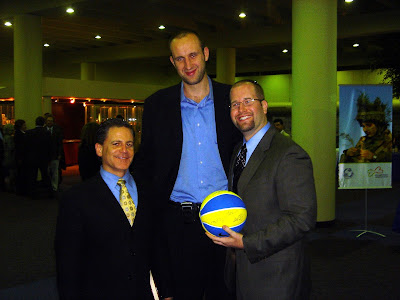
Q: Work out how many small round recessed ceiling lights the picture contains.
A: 9